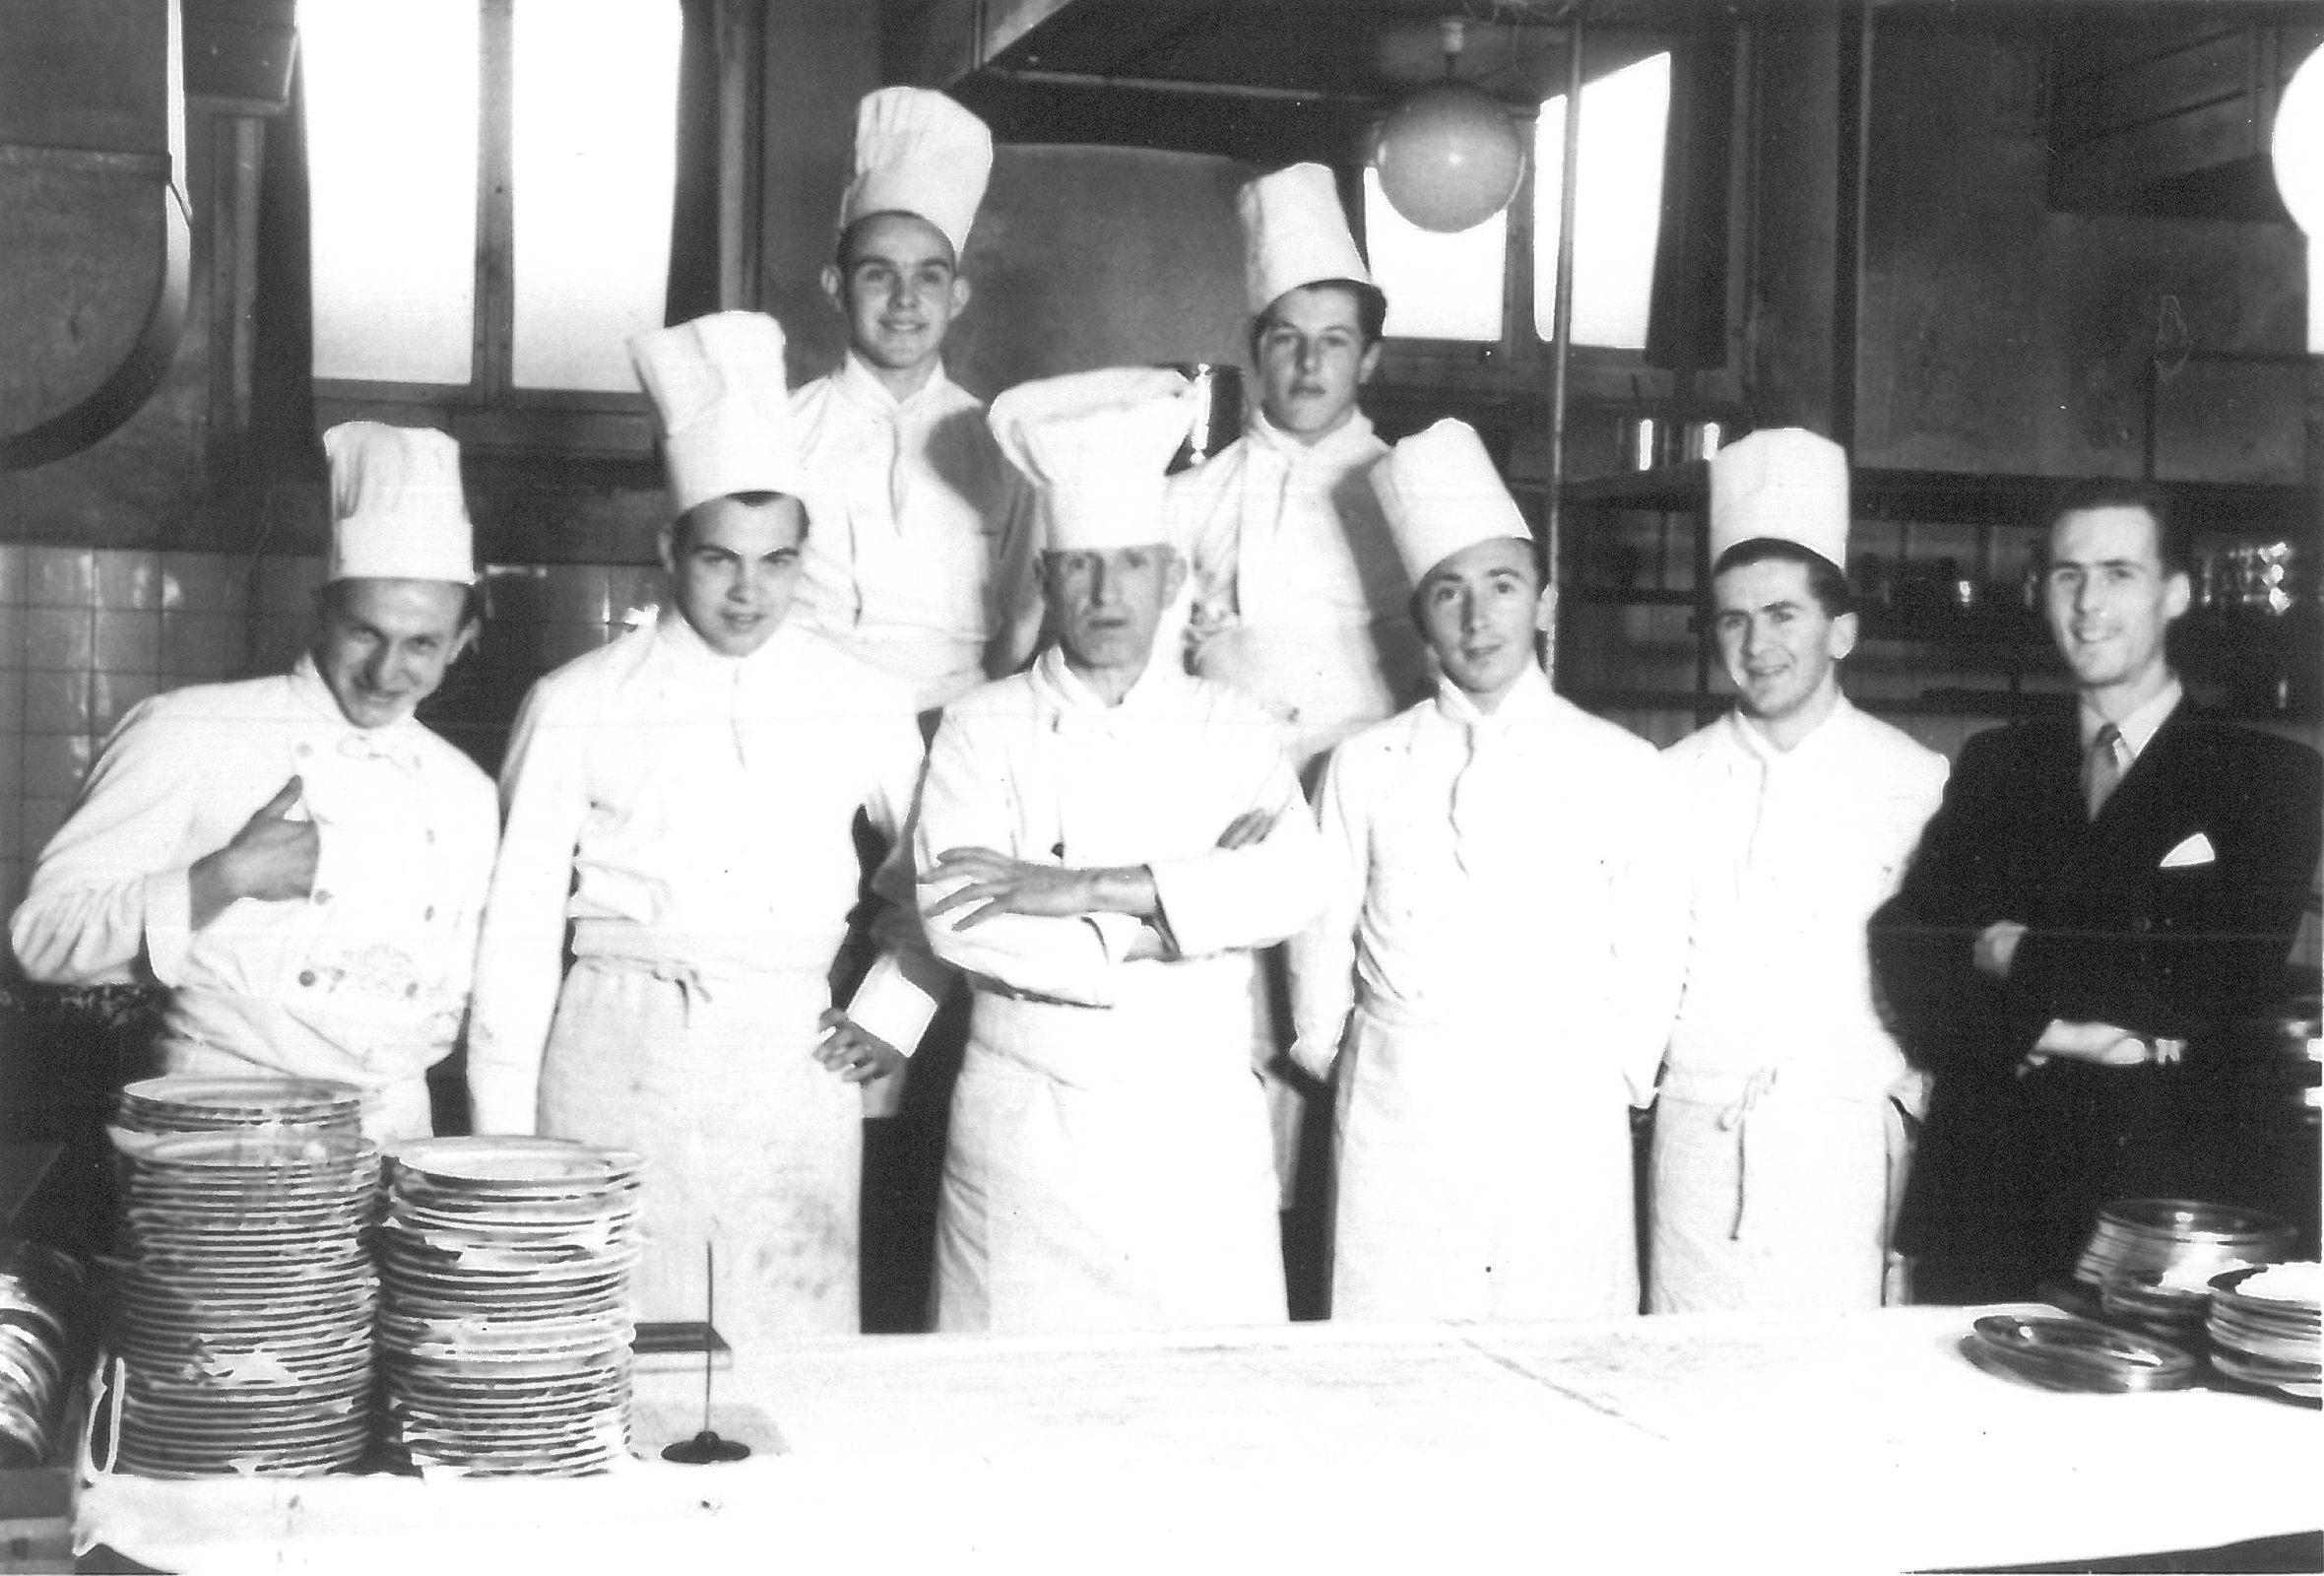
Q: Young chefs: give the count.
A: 6